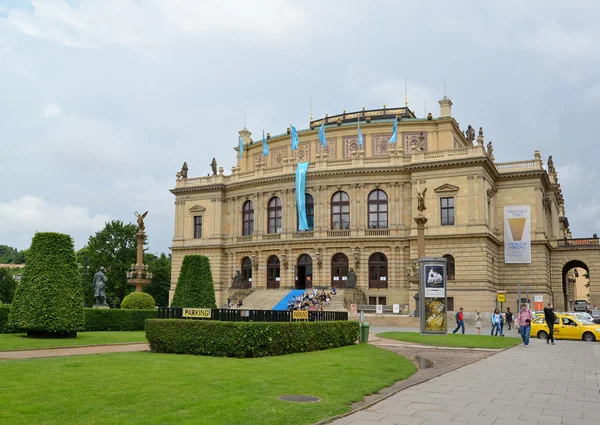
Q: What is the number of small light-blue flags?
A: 6